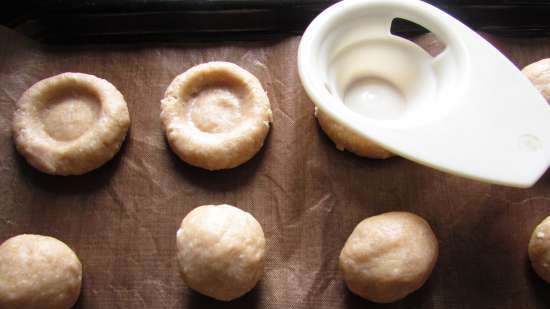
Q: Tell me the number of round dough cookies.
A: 8